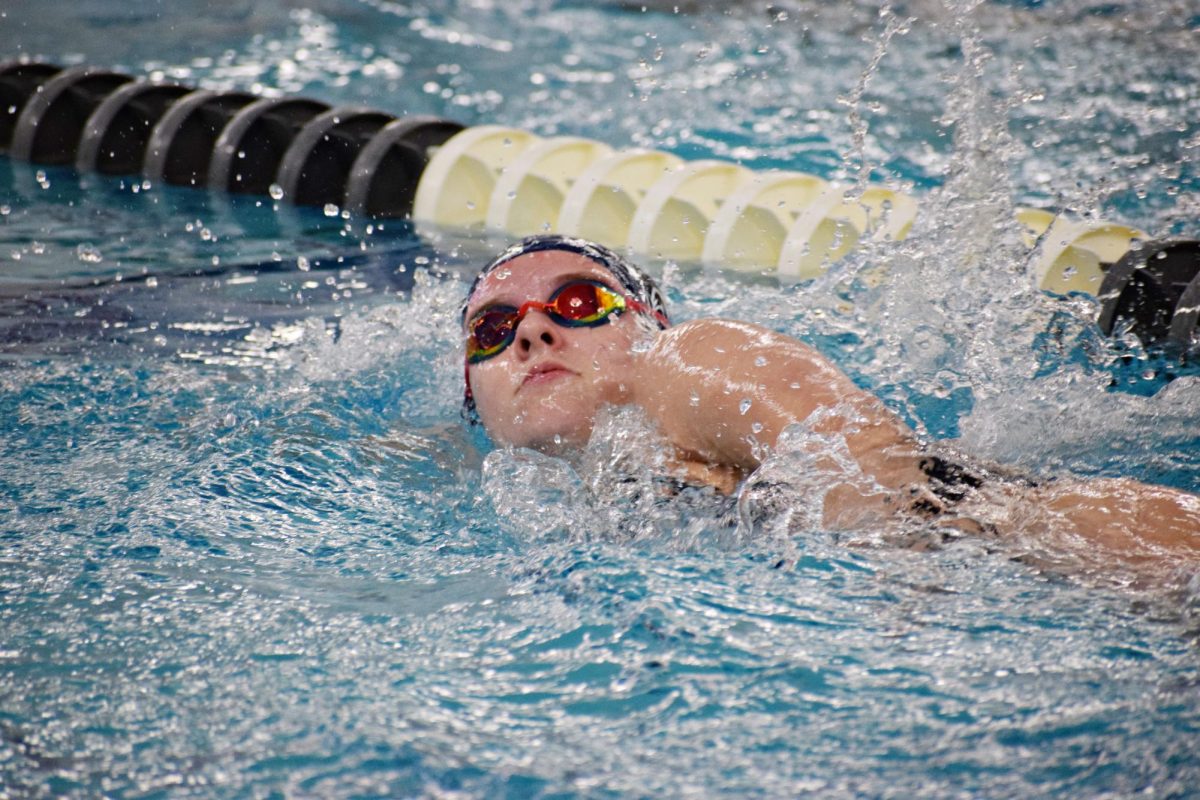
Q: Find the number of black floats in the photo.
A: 9